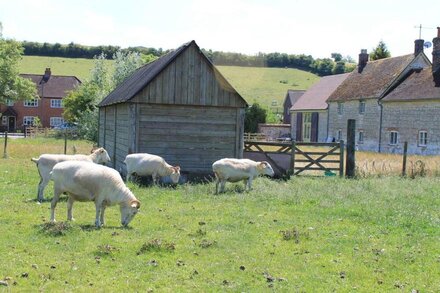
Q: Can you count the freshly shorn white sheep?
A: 4